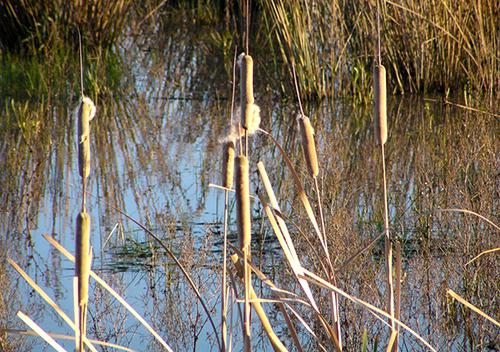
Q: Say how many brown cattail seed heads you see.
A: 7